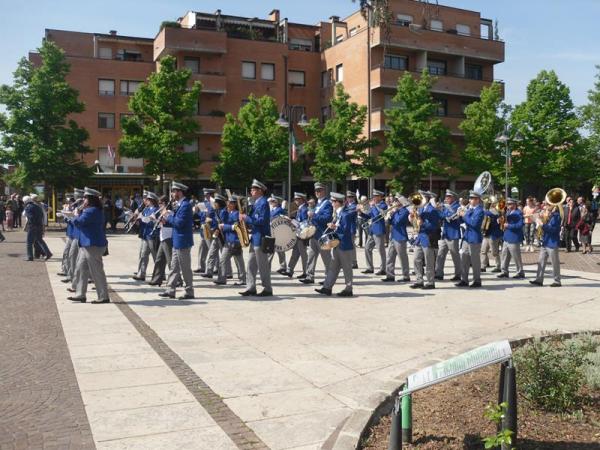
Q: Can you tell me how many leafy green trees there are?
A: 8